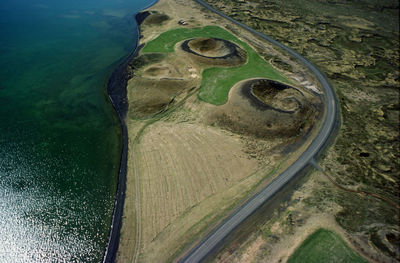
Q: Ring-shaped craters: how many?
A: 2